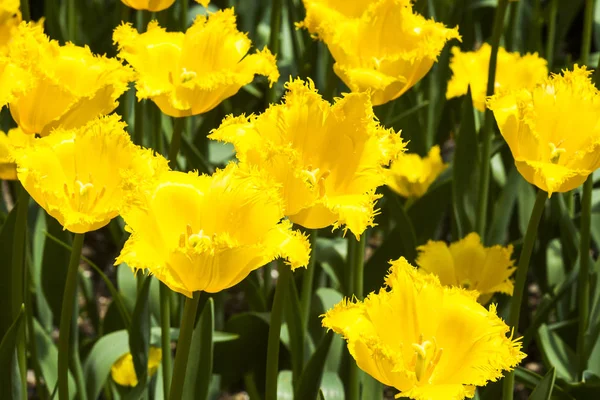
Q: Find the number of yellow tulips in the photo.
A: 15